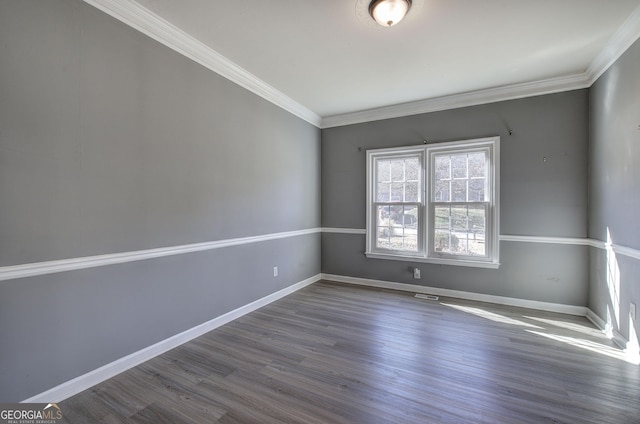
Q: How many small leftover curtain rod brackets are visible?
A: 3